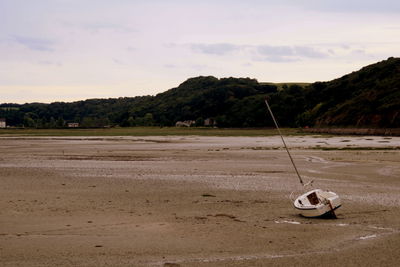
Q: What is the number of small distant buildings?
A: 4